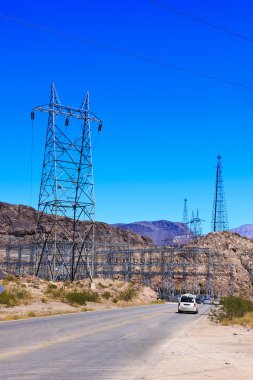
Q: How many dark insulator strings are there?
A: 3